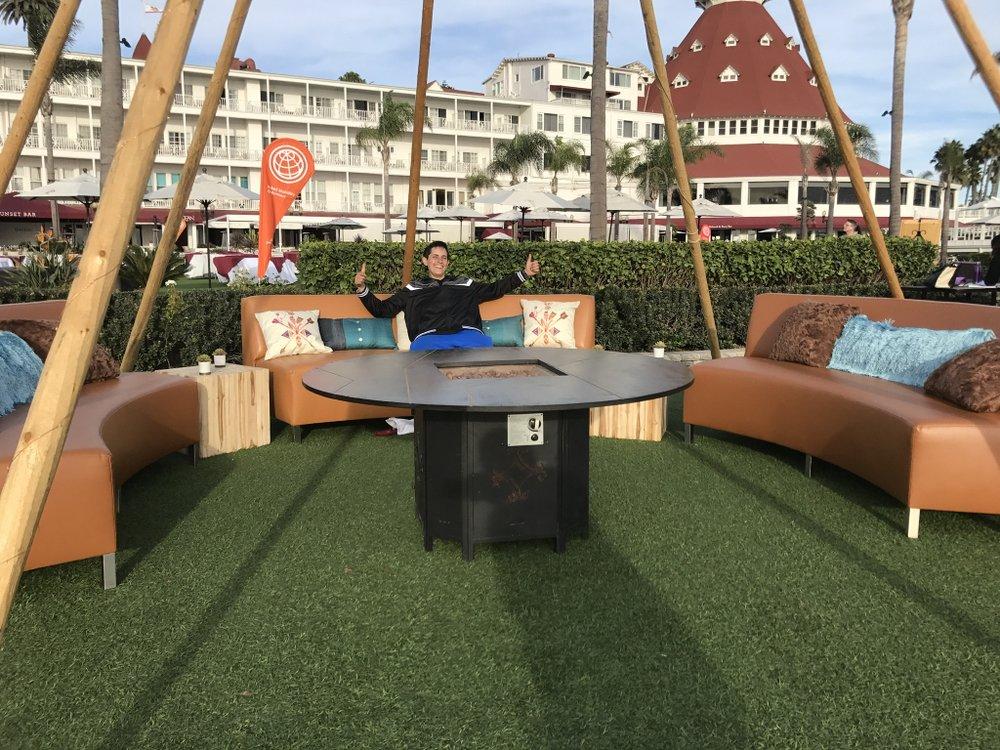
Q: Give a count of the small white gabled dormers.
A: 9